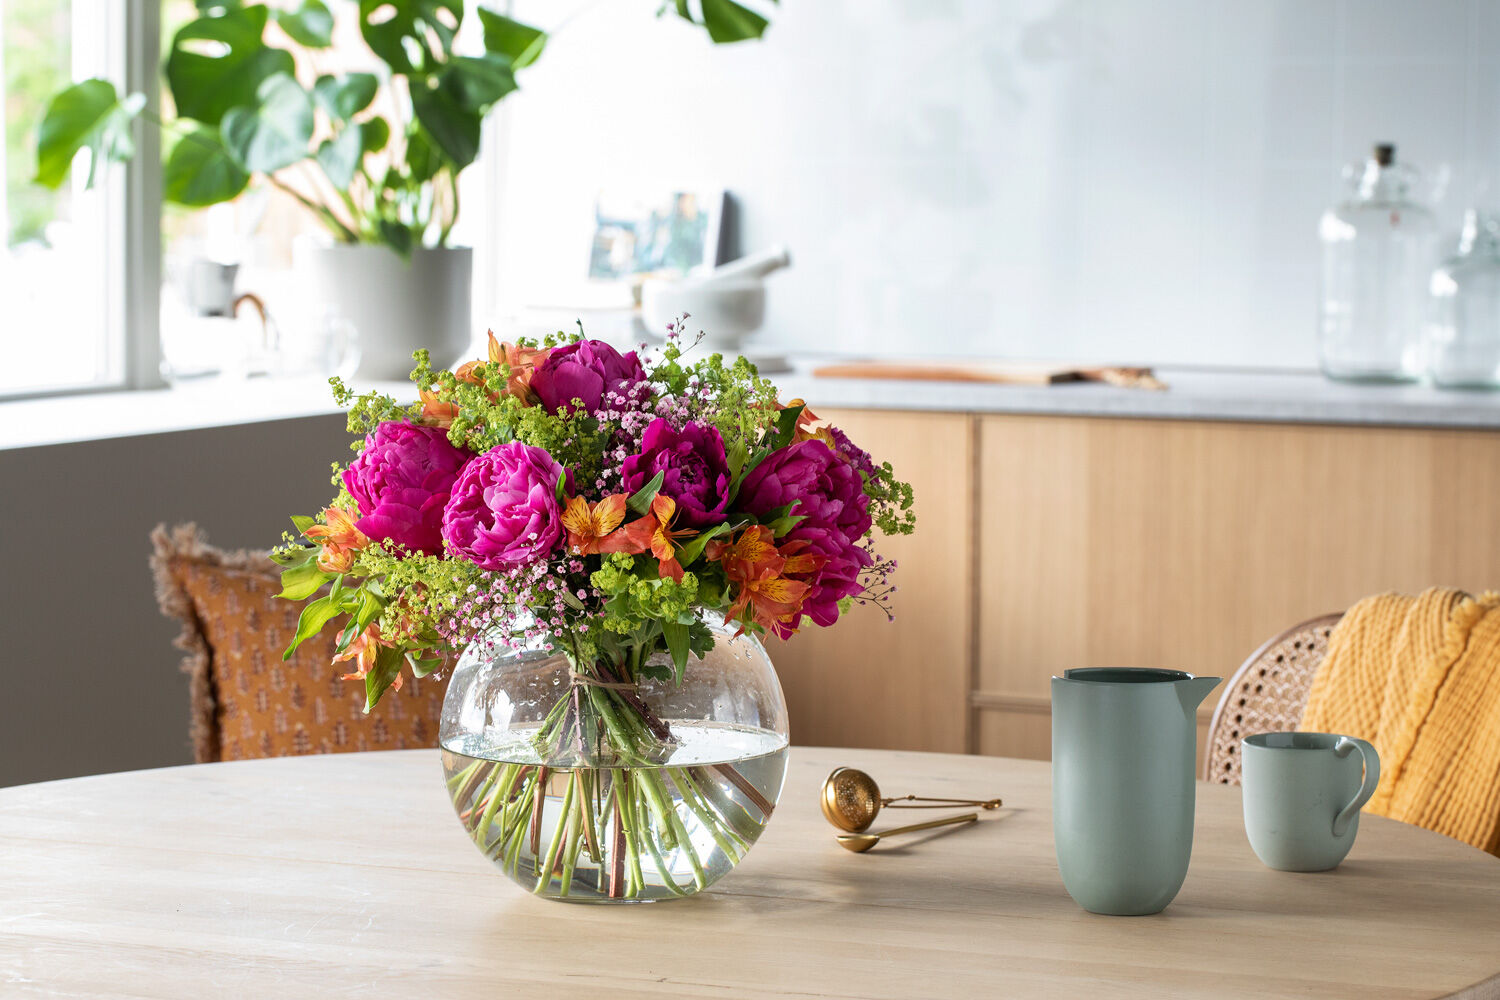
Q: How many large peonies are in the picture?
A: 6